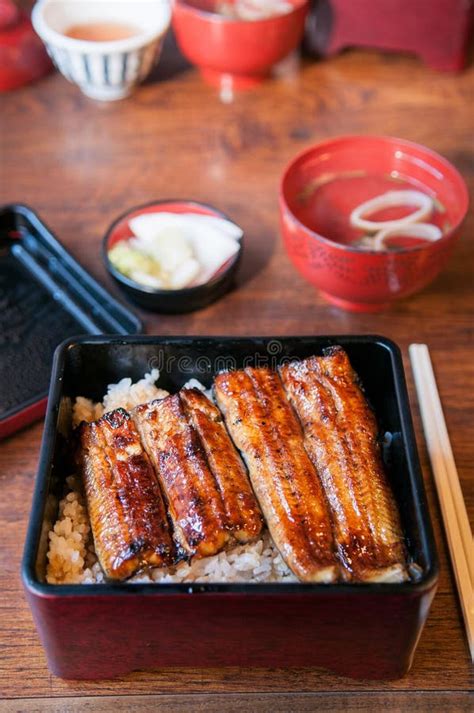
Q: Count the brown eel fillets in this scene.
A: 4